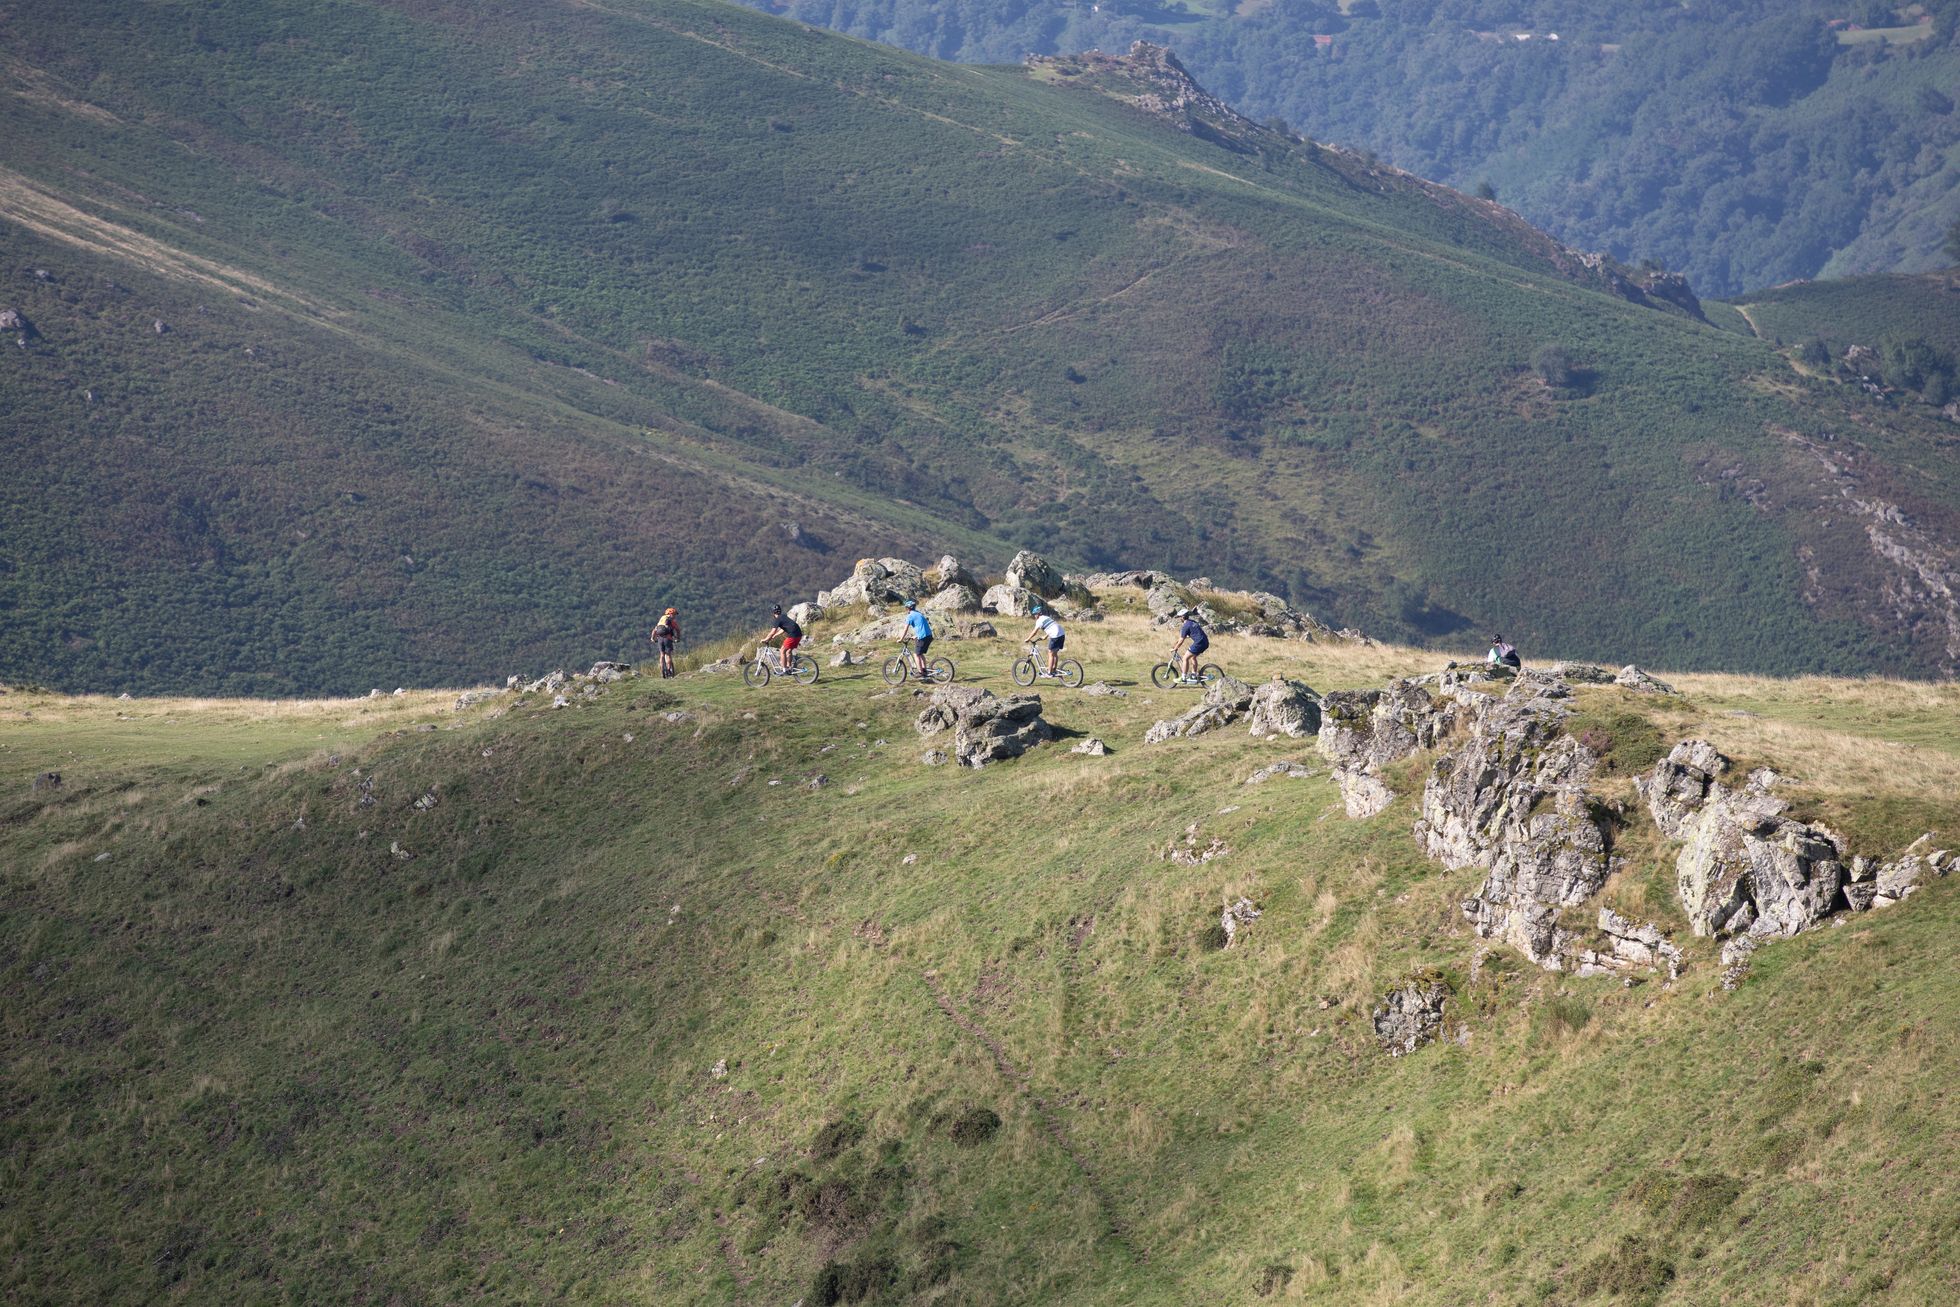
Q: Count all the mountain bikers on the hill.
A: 6